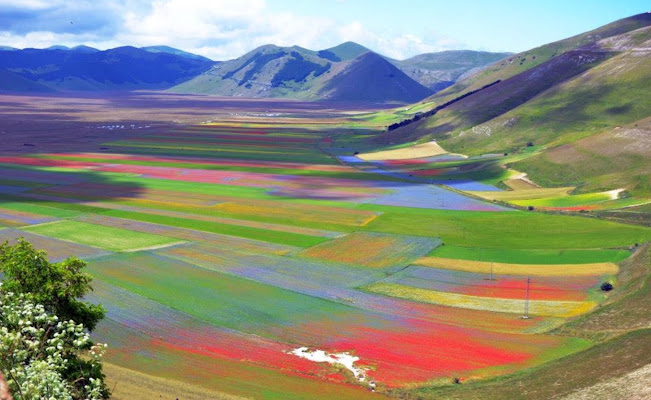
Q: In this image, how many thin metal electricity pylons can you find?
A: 2